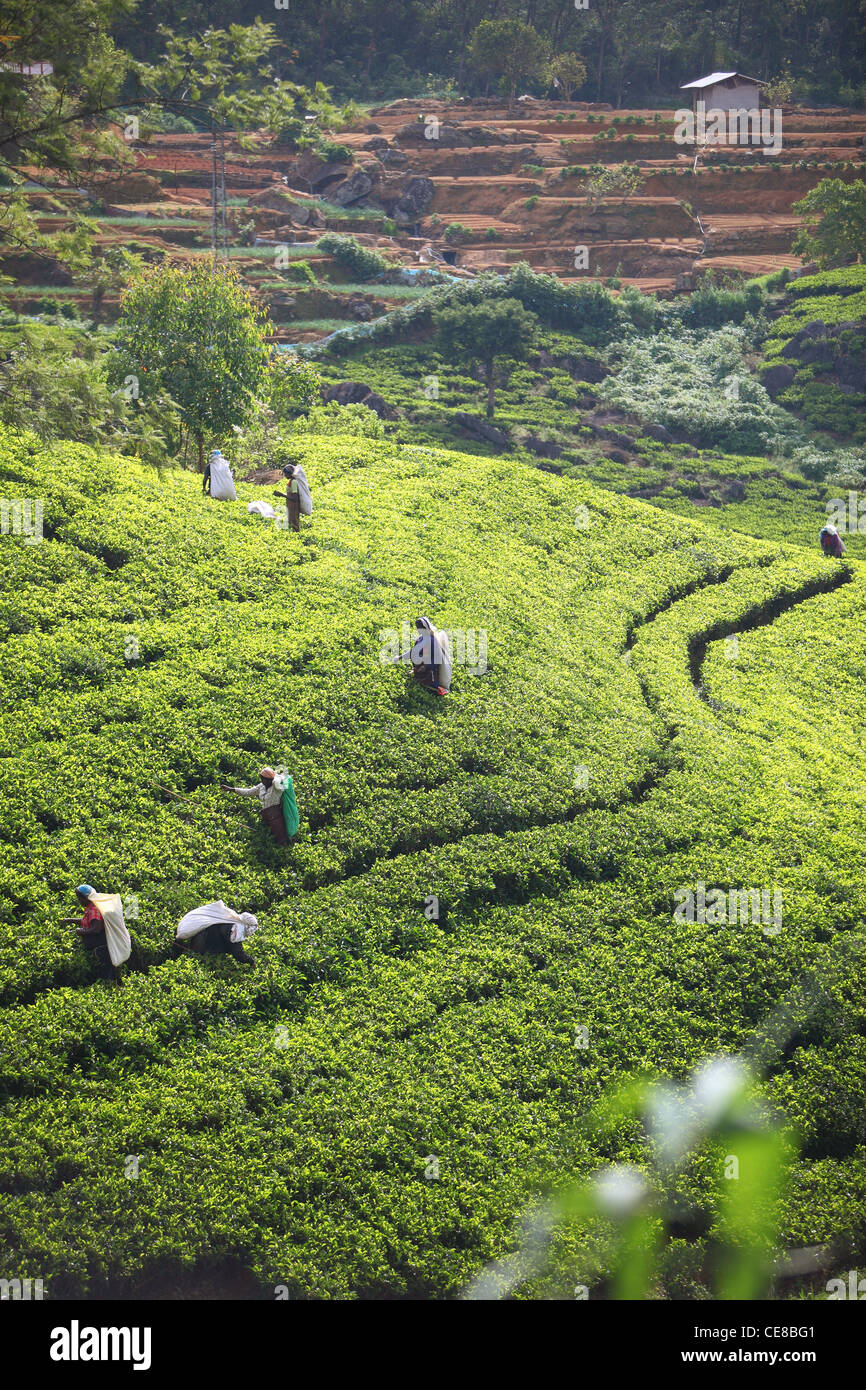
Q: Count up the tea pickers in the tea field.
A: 7